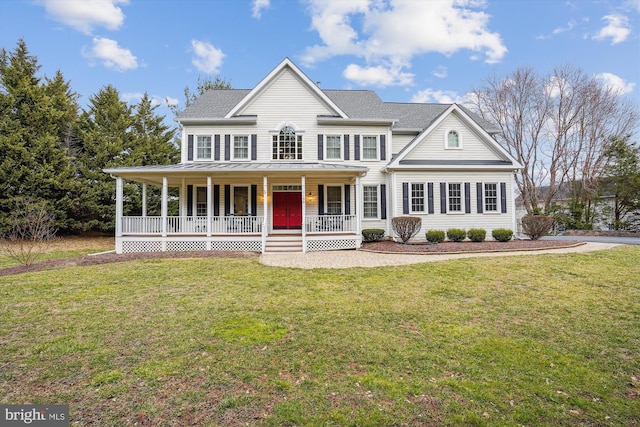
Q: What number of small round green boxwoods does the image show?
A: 5